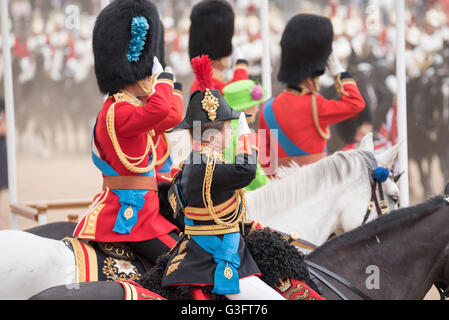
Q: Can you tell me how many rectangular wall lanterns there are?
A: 0